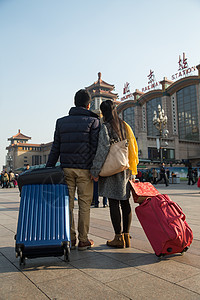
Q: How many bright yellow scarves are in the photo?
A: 1